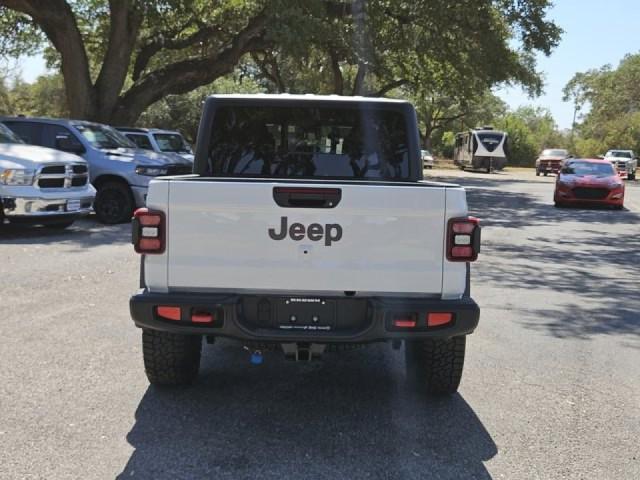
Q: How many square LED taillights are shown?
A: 2